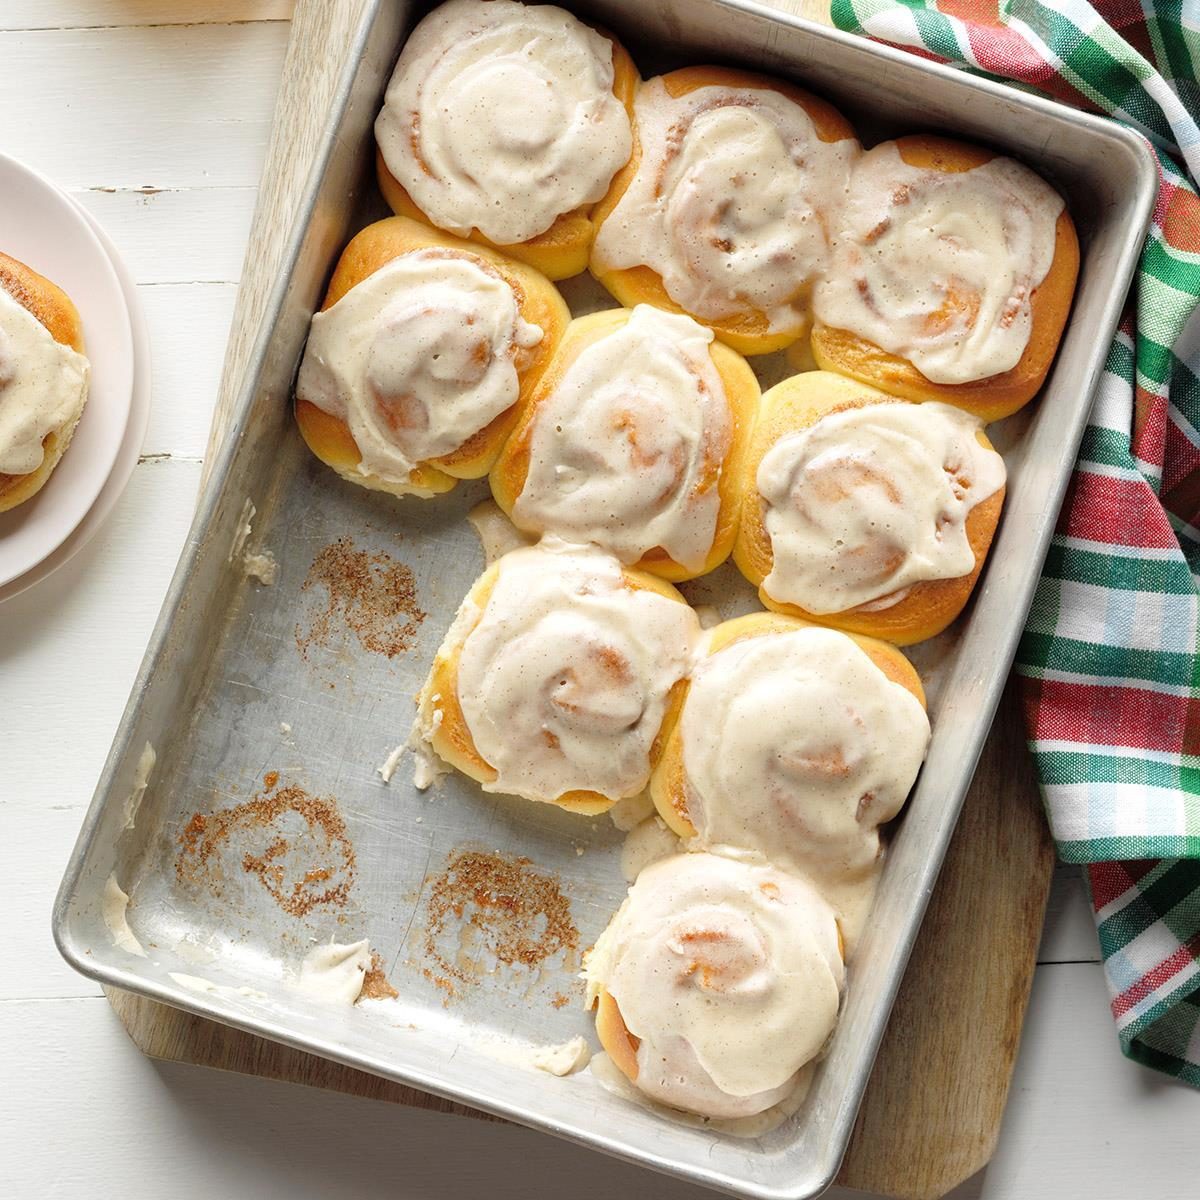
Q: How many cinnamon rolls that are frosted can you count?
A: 10